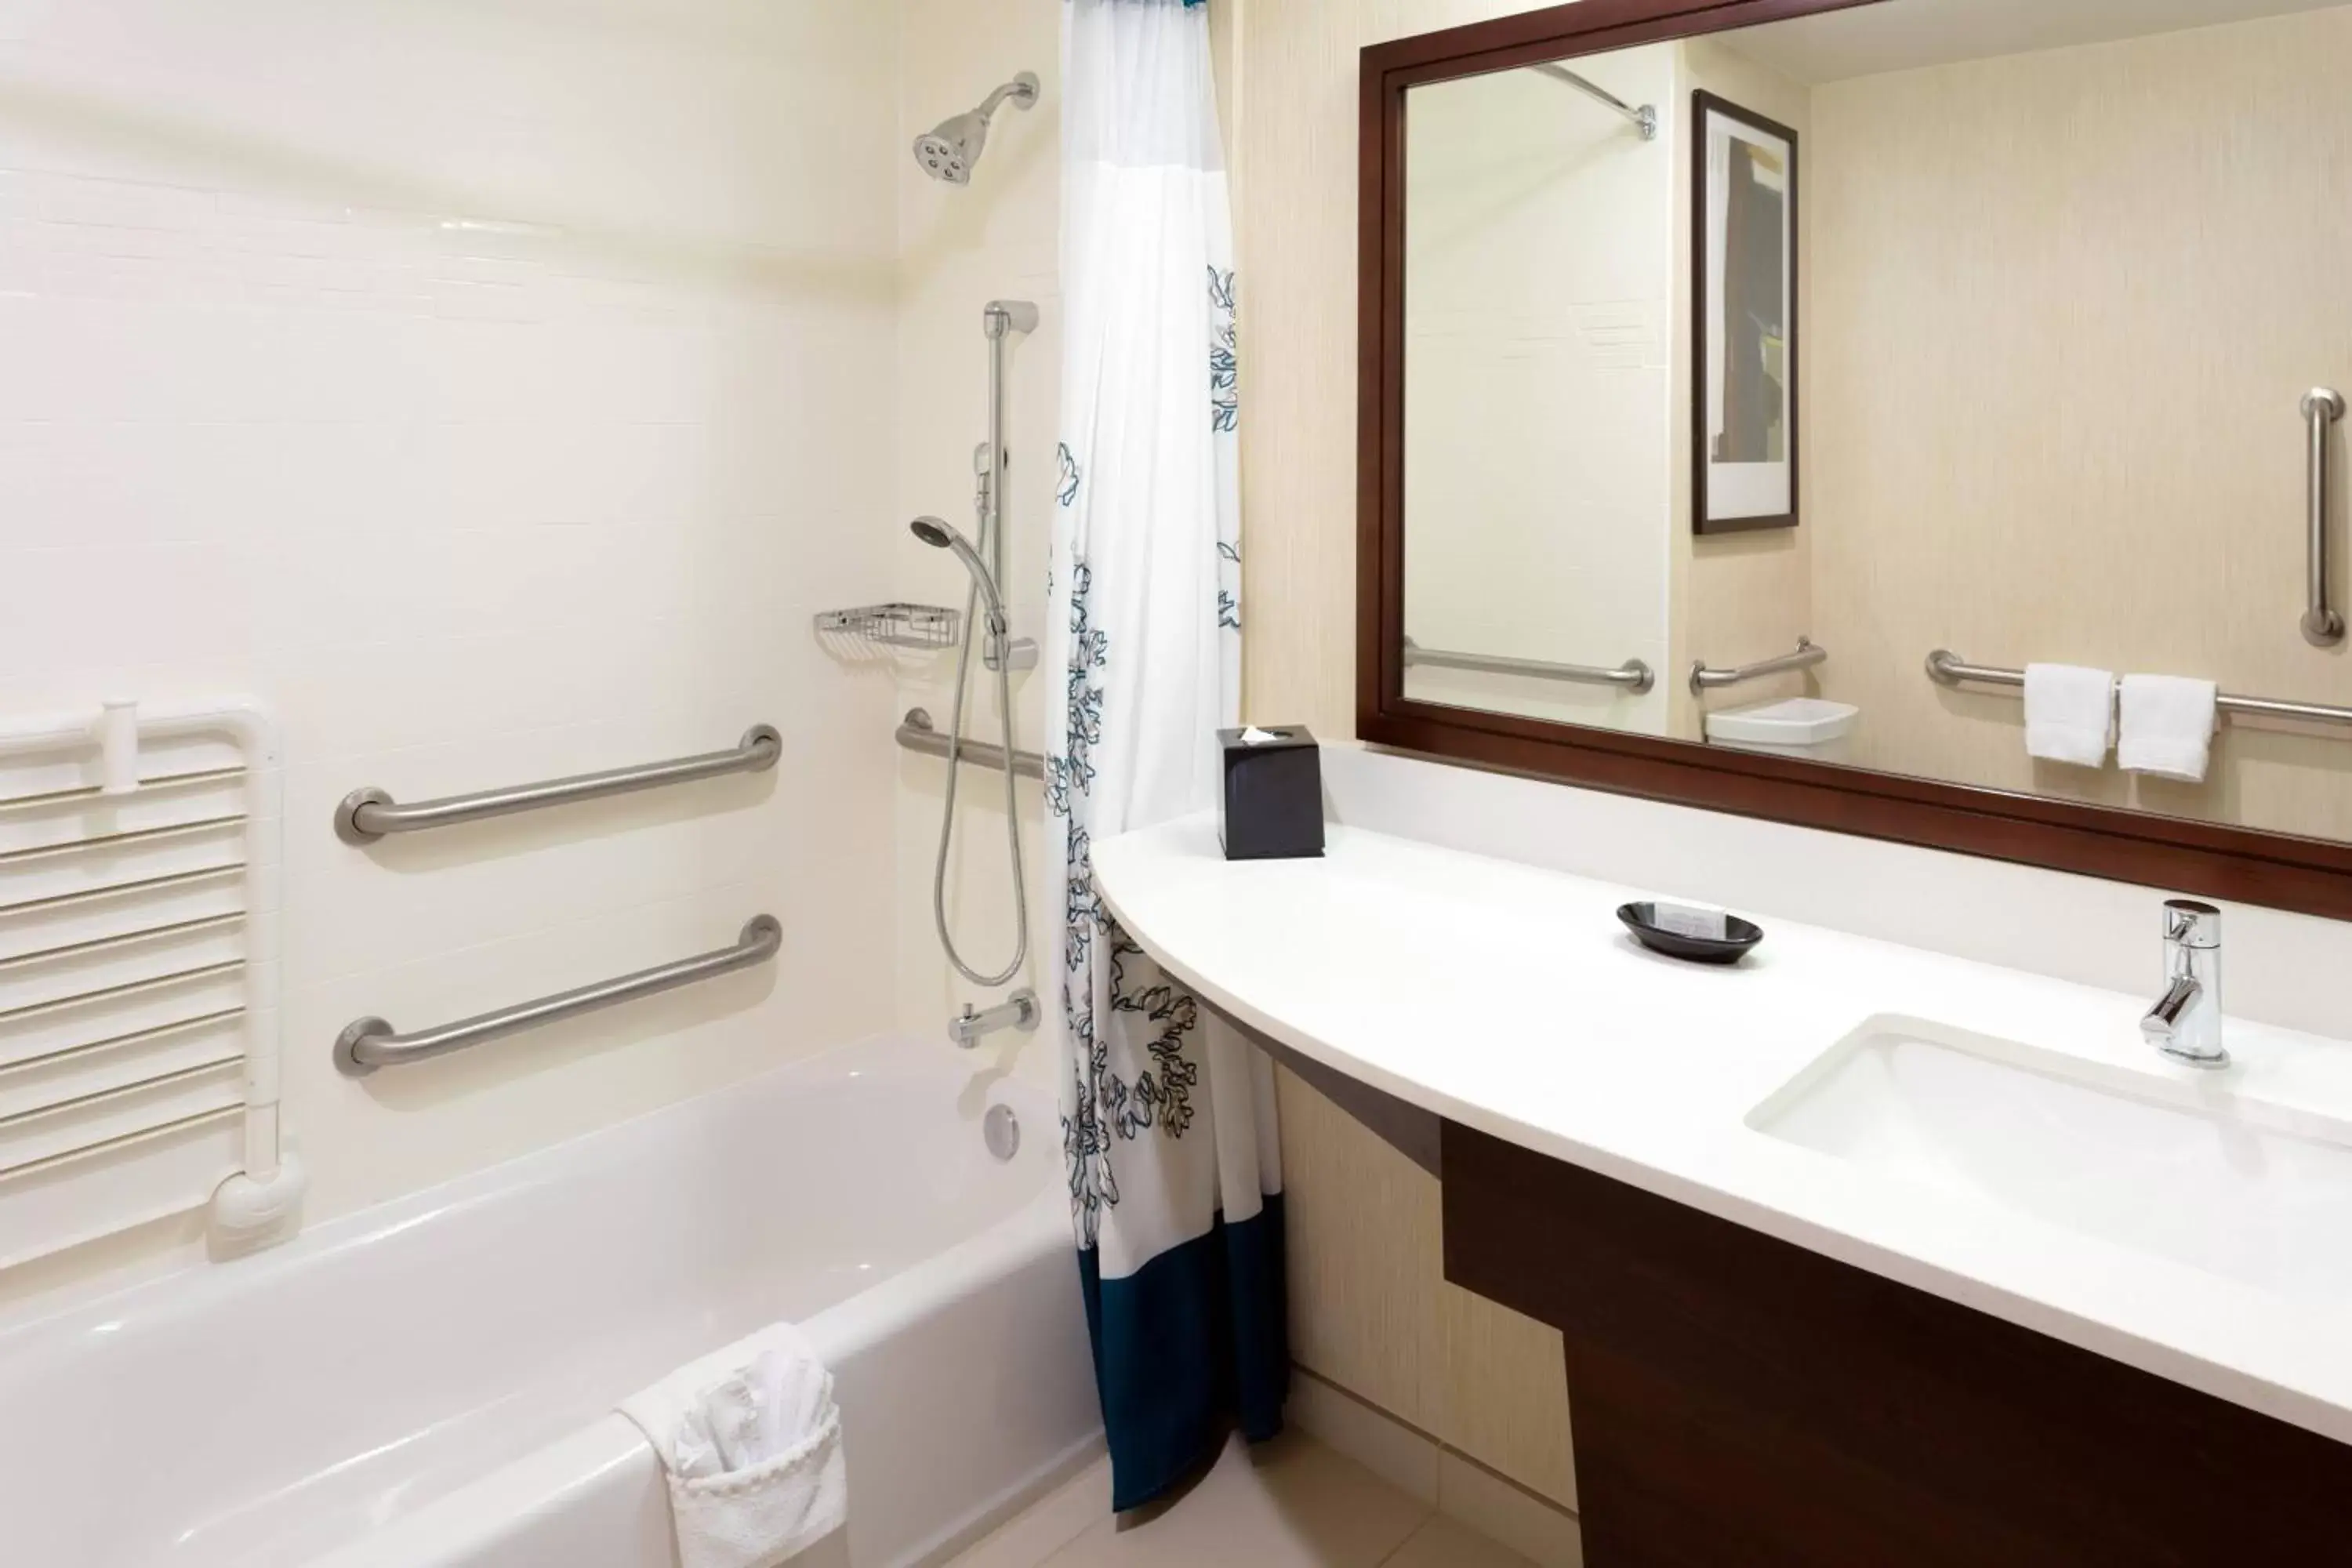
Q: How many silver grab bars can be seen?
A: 7